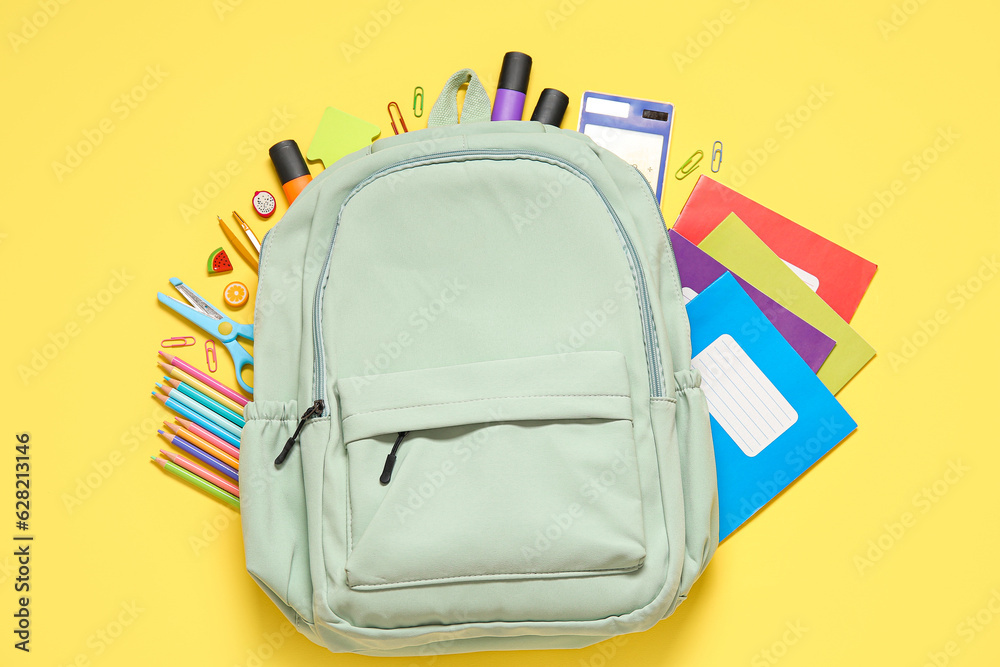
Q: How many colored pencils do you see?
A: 10